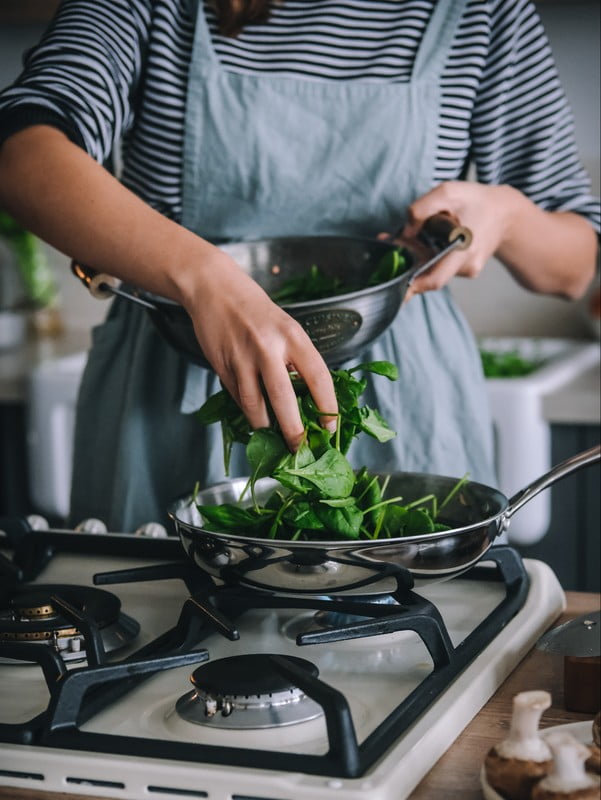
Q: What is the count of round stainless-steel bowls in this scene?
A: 1